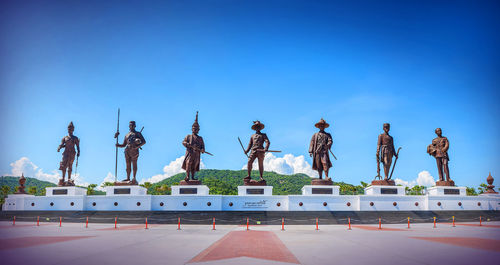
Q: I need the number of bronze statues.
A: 7